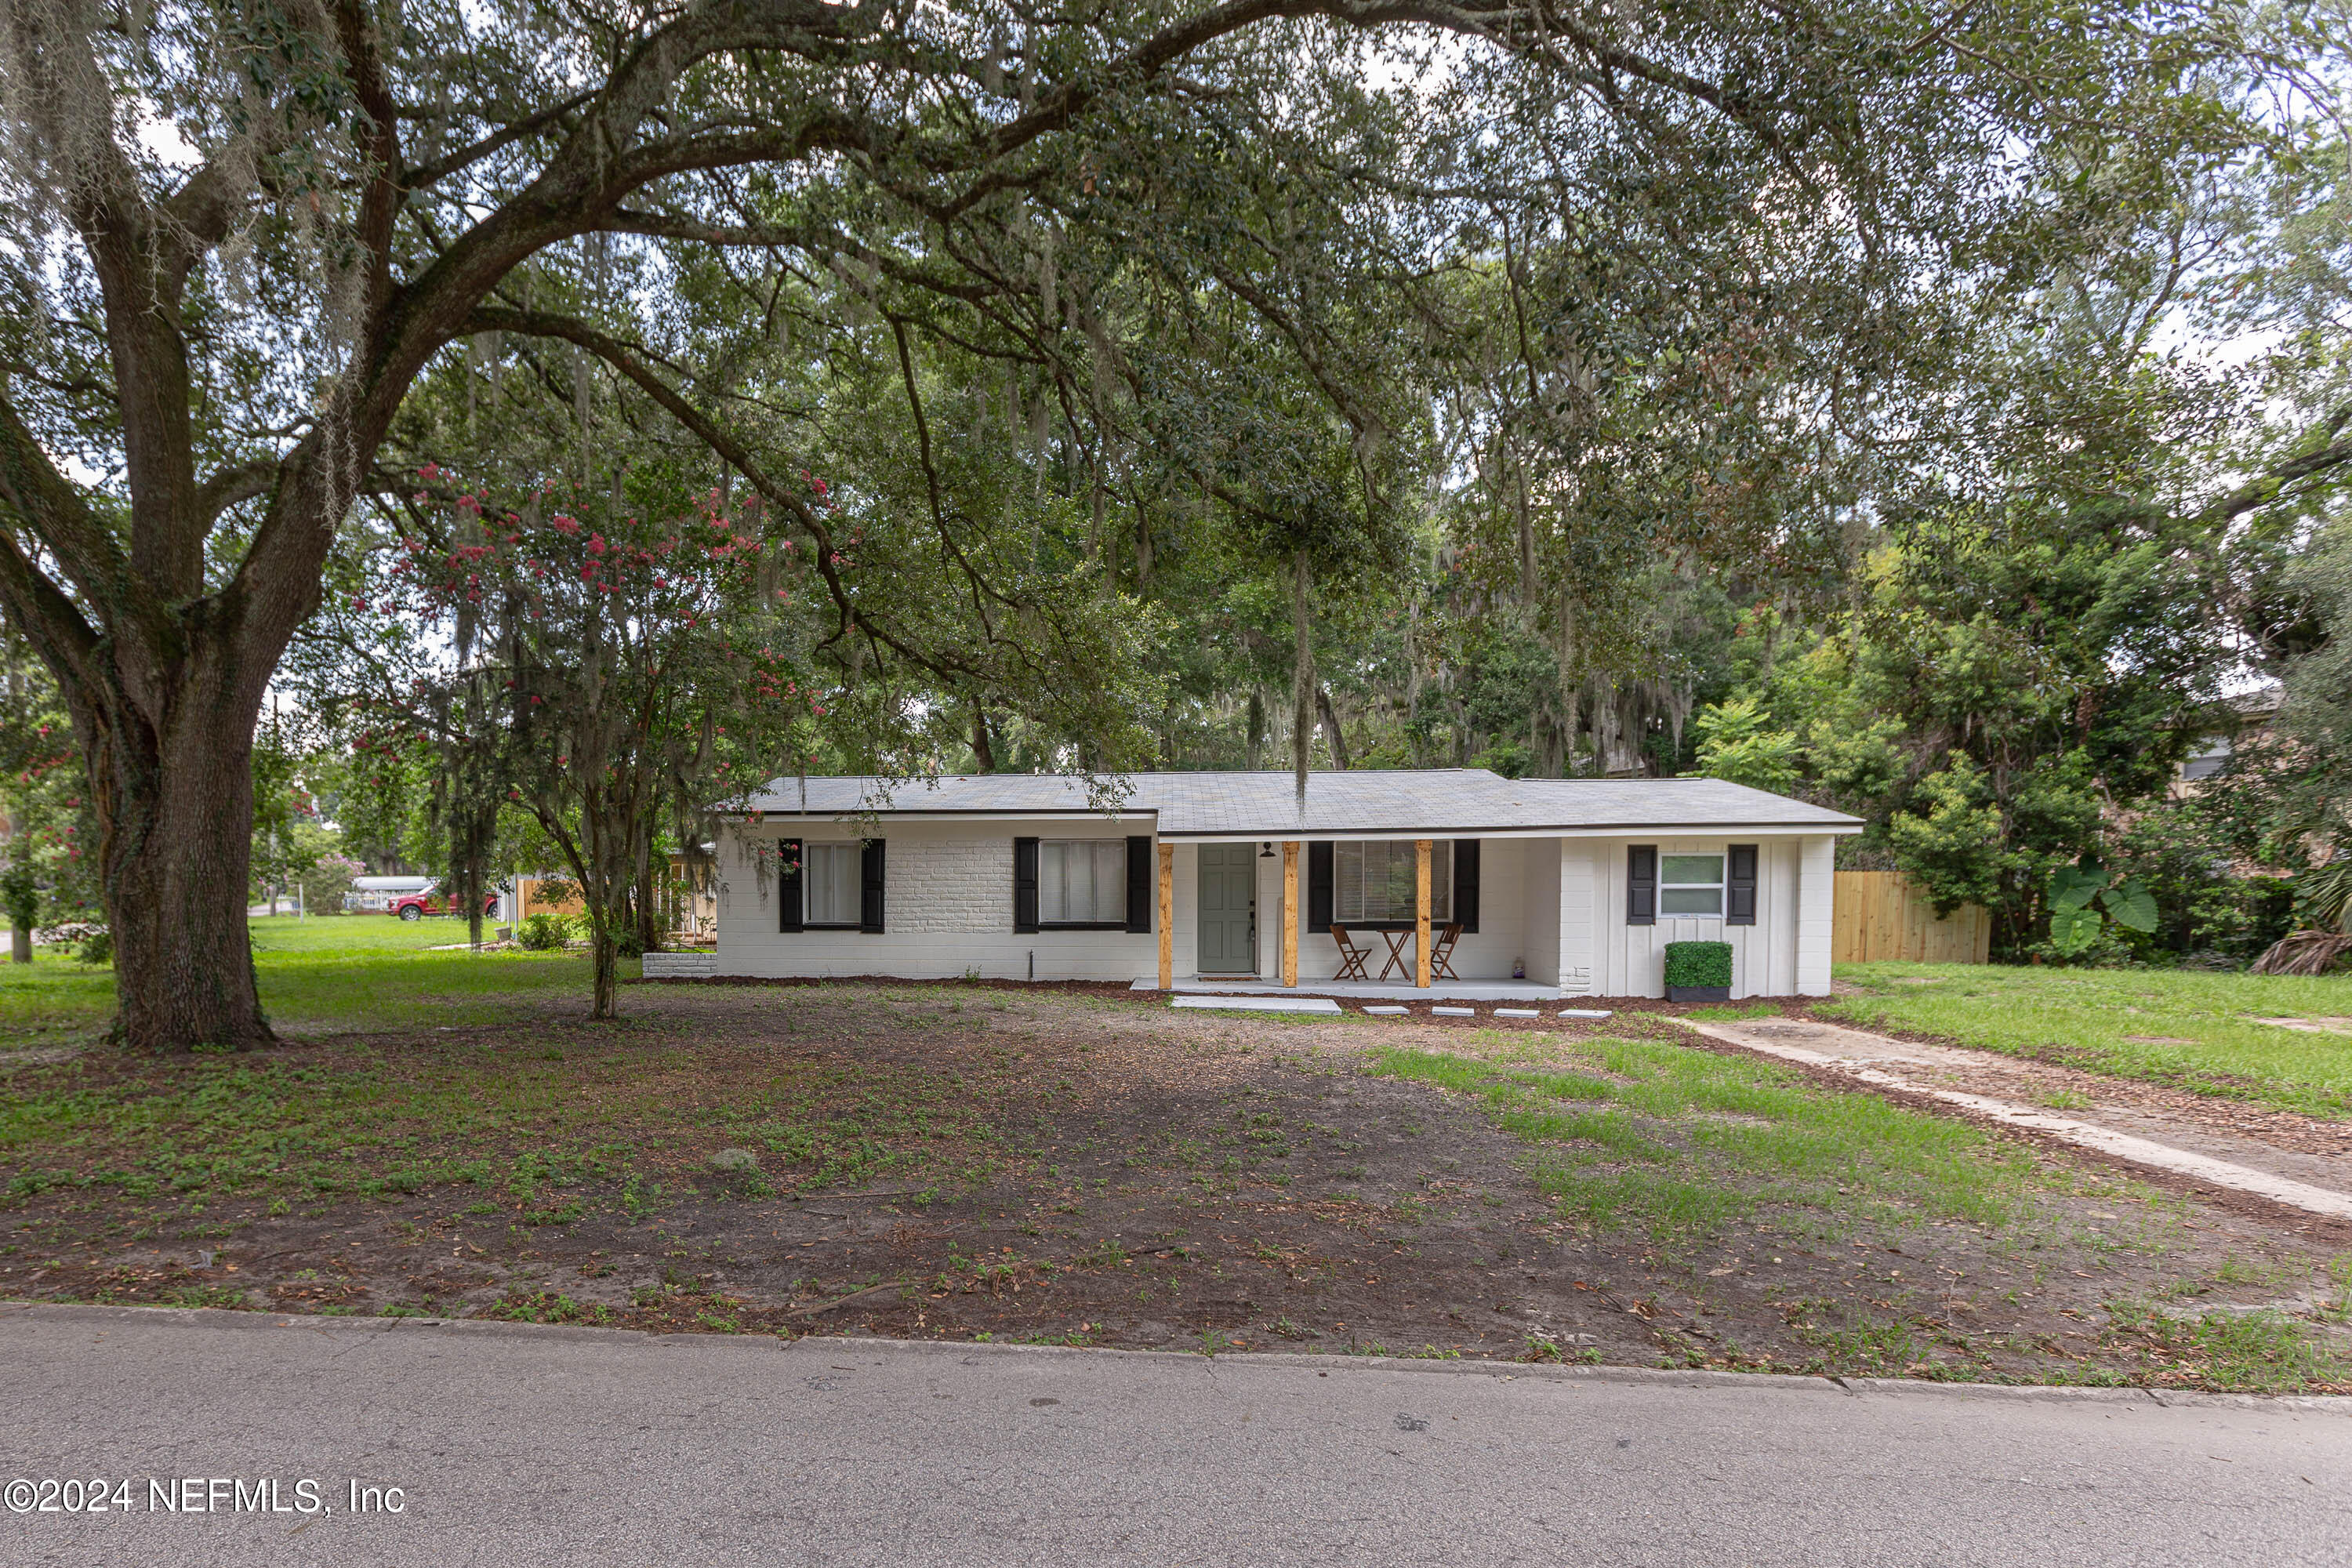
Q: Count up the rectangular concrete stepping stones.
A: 4